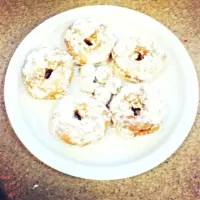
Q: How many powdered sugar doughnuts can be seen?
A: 5